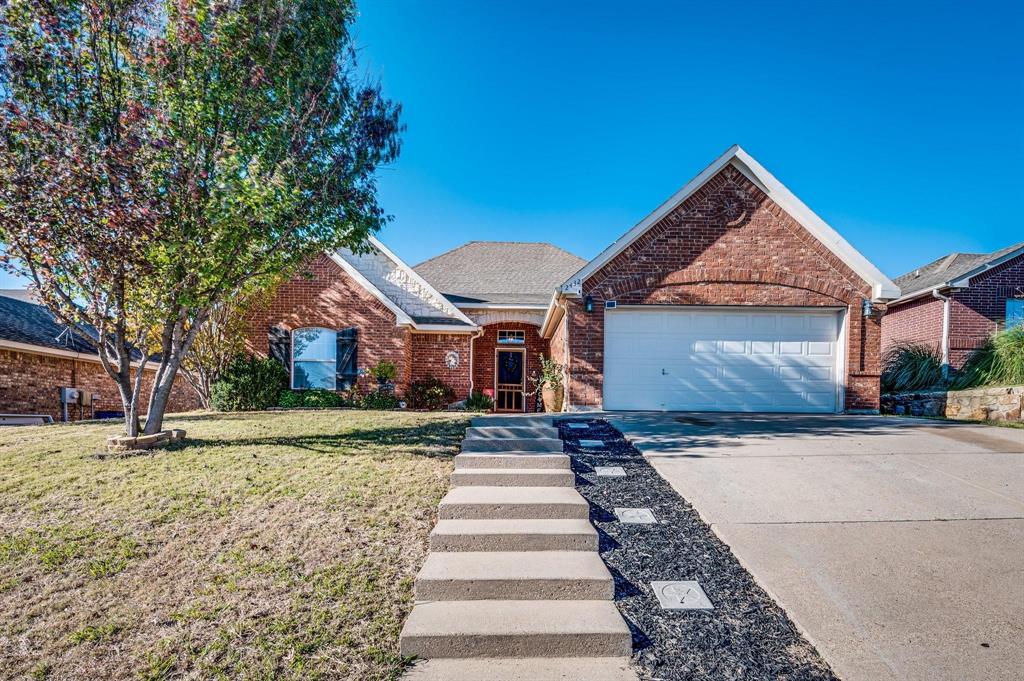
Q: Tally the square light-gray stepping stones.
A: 5